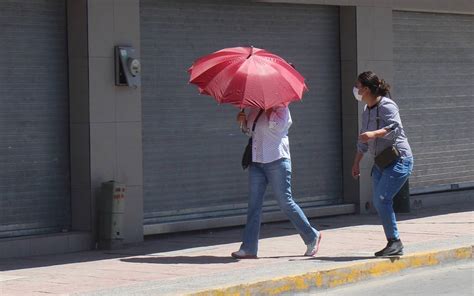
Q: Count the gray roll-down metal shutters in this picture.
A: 3